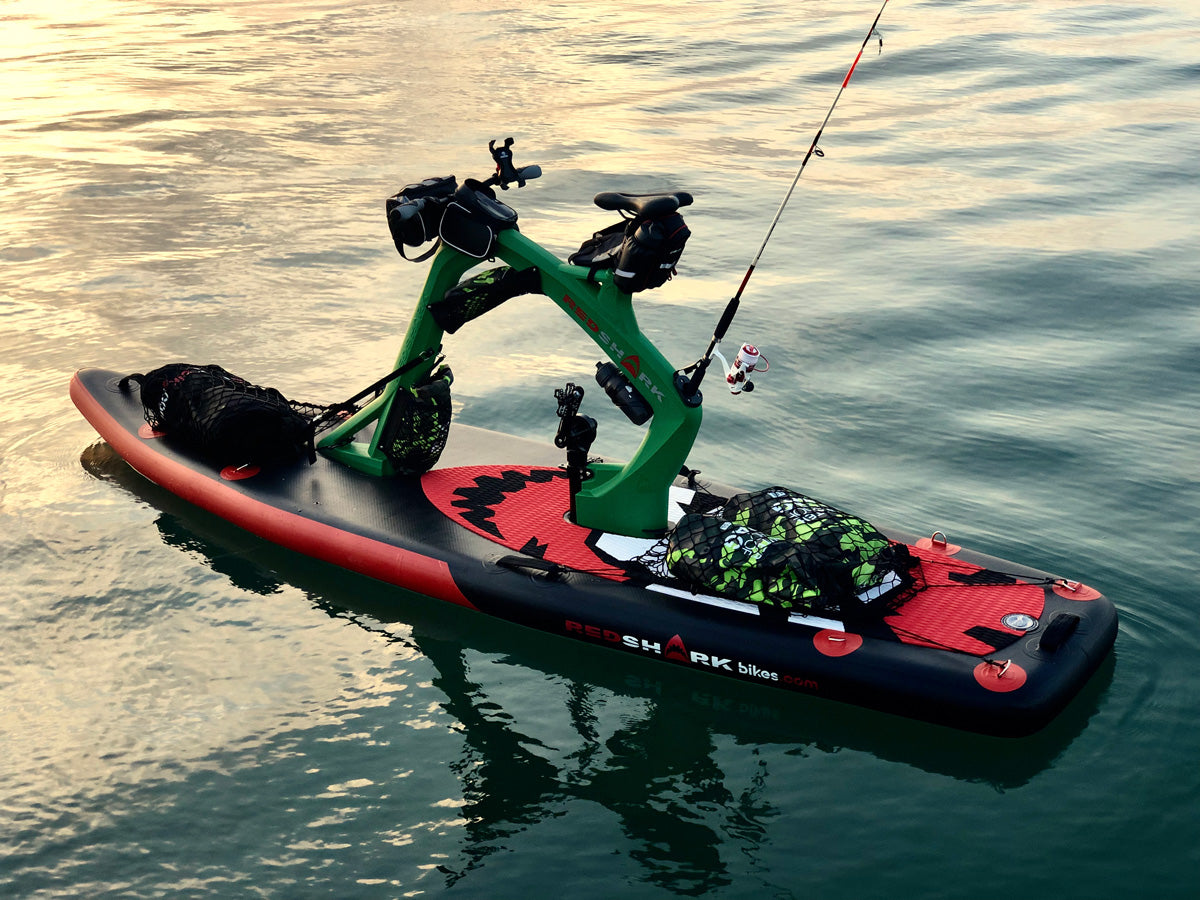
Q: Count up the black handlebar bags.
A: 2